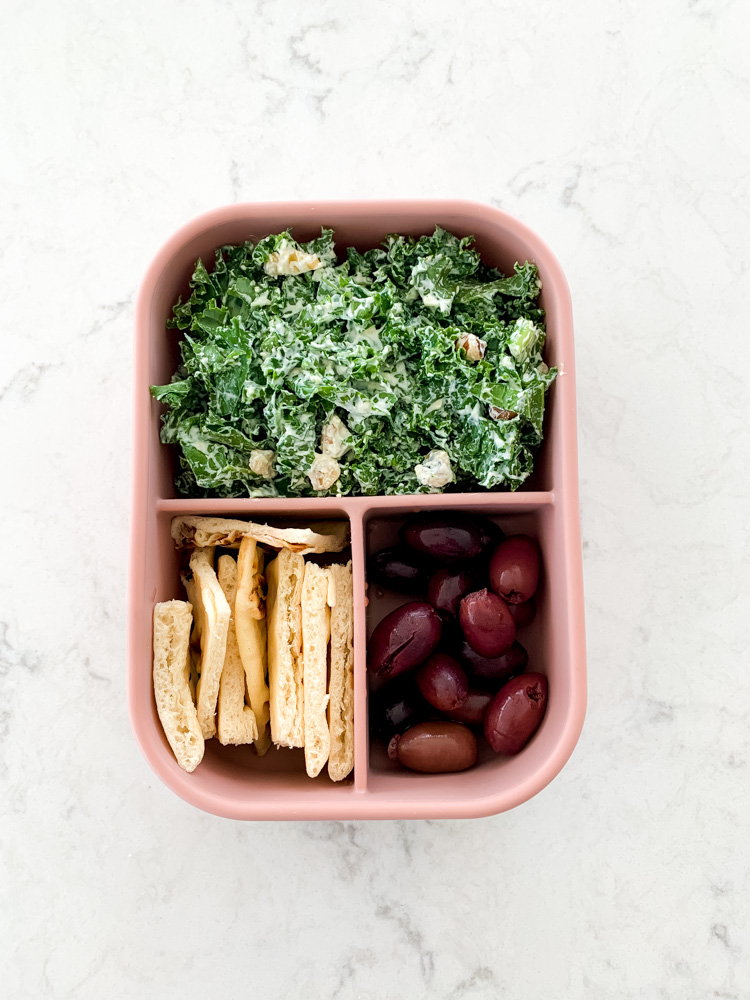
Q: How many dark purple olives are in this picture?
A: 13